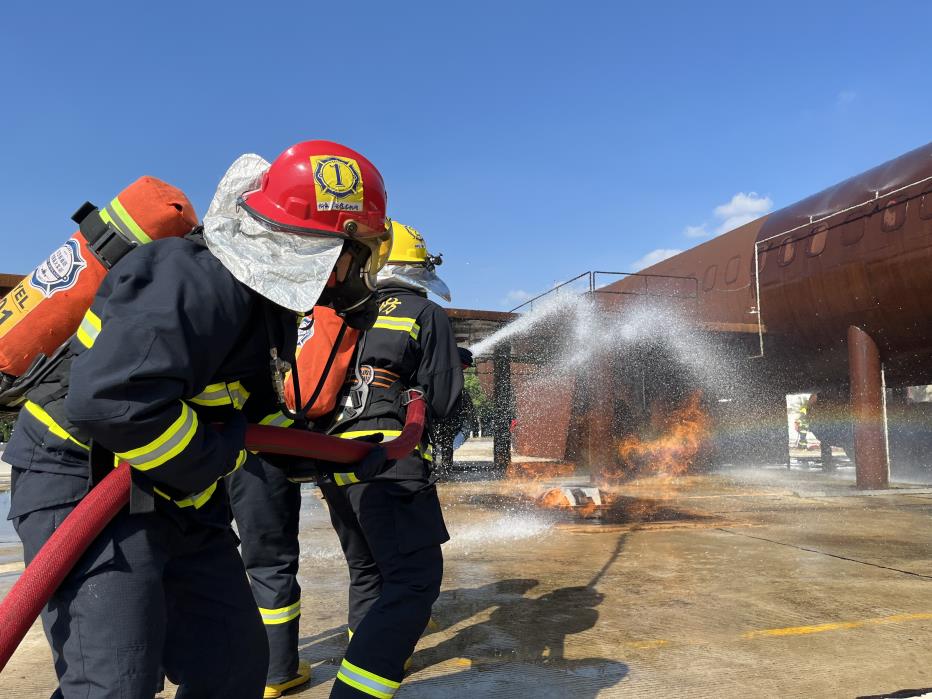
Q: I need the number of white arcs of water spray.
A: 2